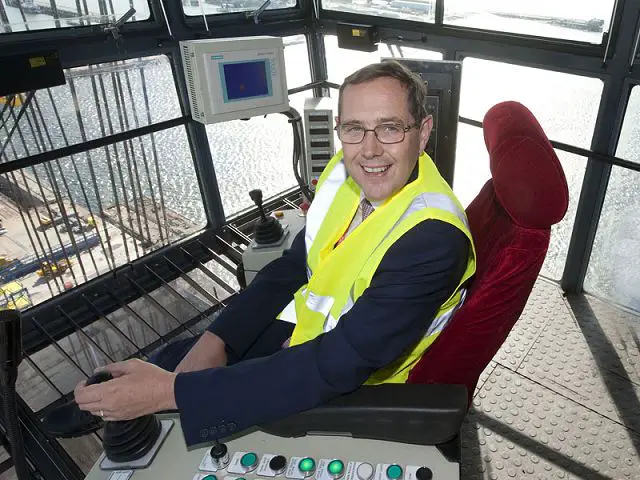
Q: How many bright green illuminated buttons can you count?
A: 2